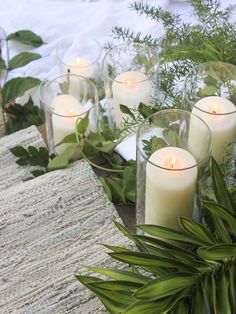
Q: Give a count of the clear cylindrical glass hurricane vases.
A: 5